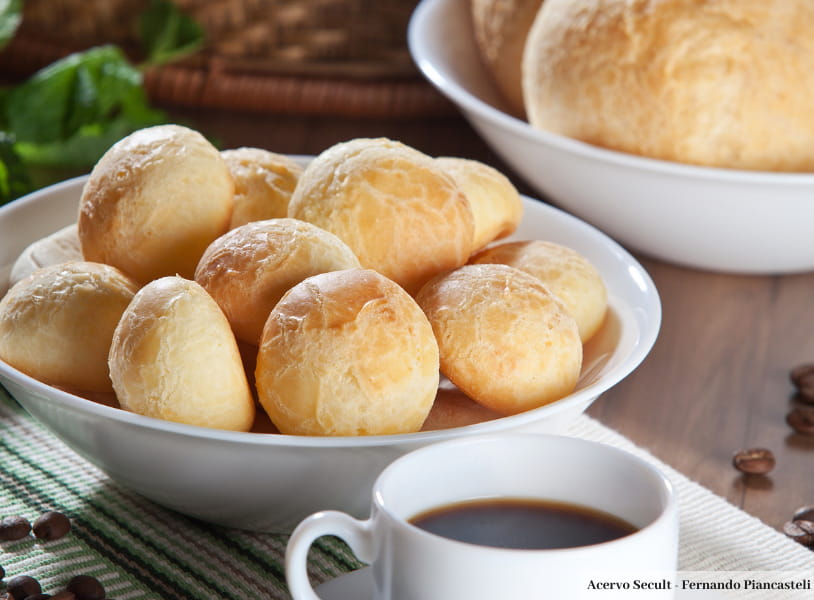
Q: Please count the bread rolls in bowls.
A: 13